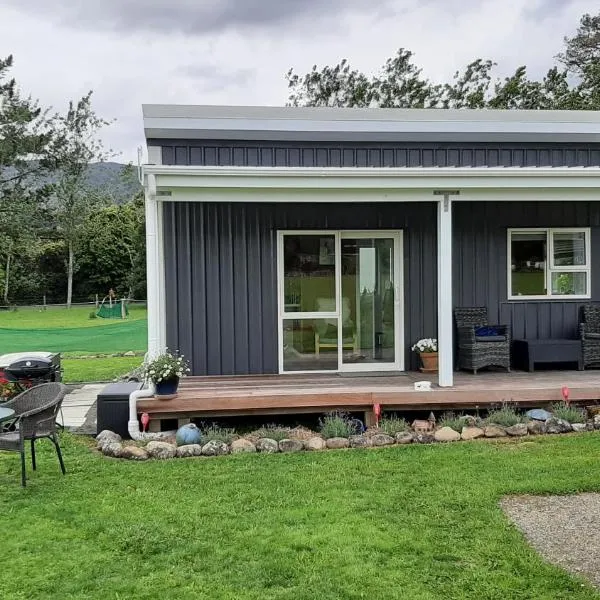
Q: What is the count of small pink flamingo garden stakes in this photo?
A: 3